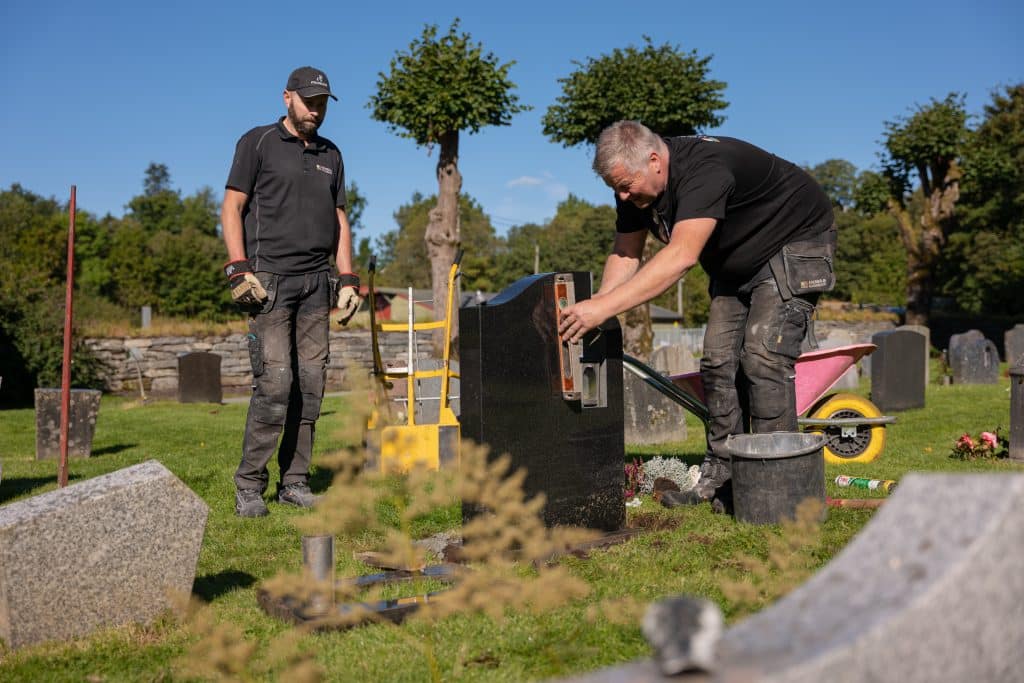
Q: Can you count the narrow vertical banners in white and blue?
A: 0